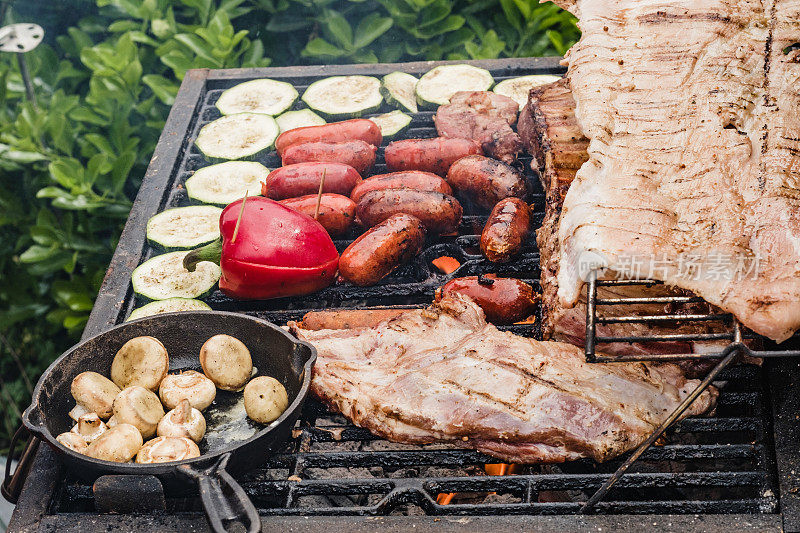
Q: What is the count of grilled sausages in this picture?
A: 12